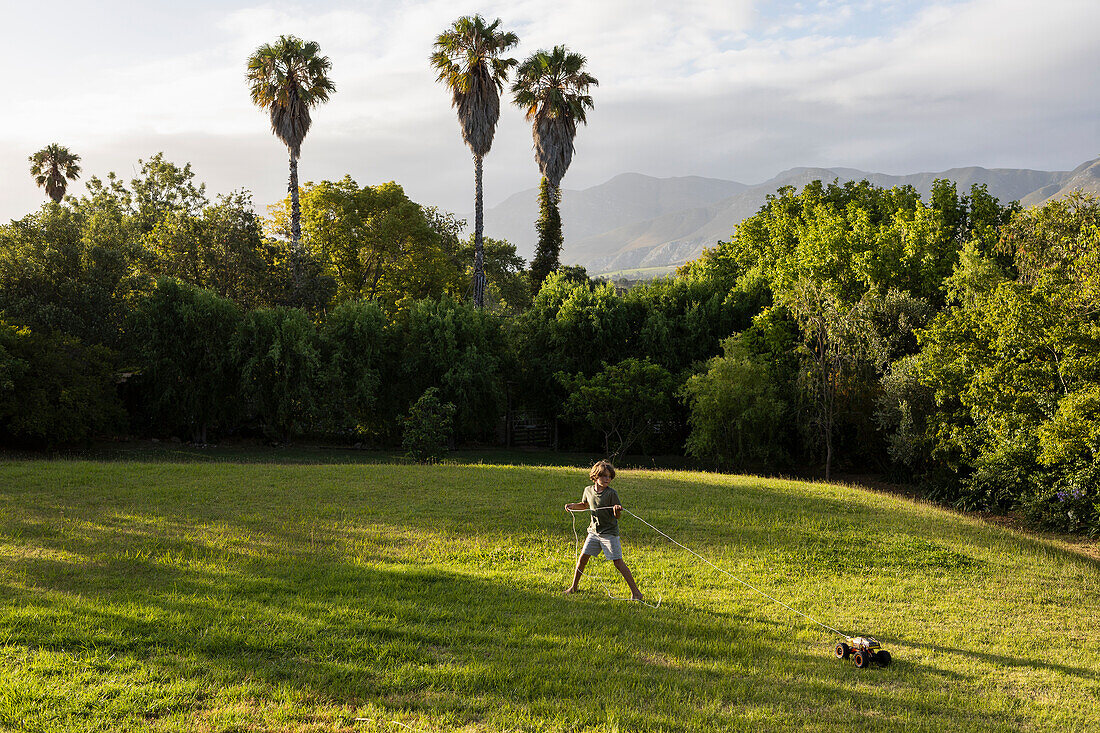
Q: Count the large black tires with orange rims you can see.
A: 2